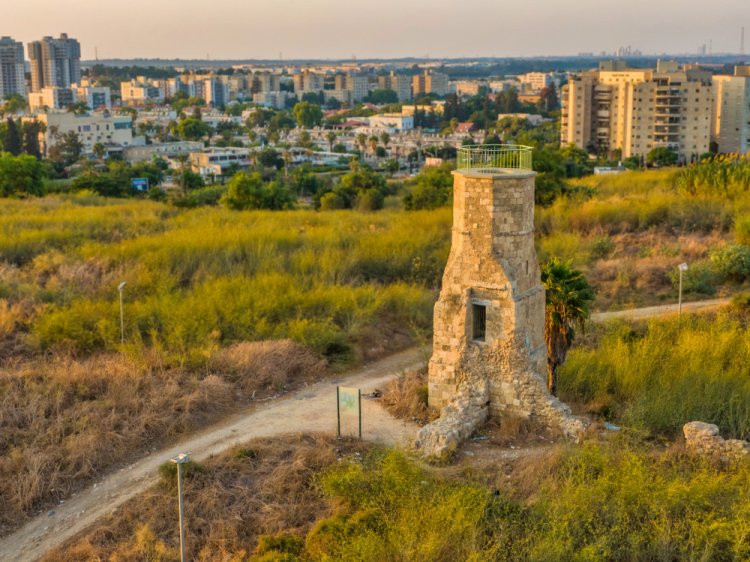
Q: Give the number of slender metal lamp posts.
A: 3